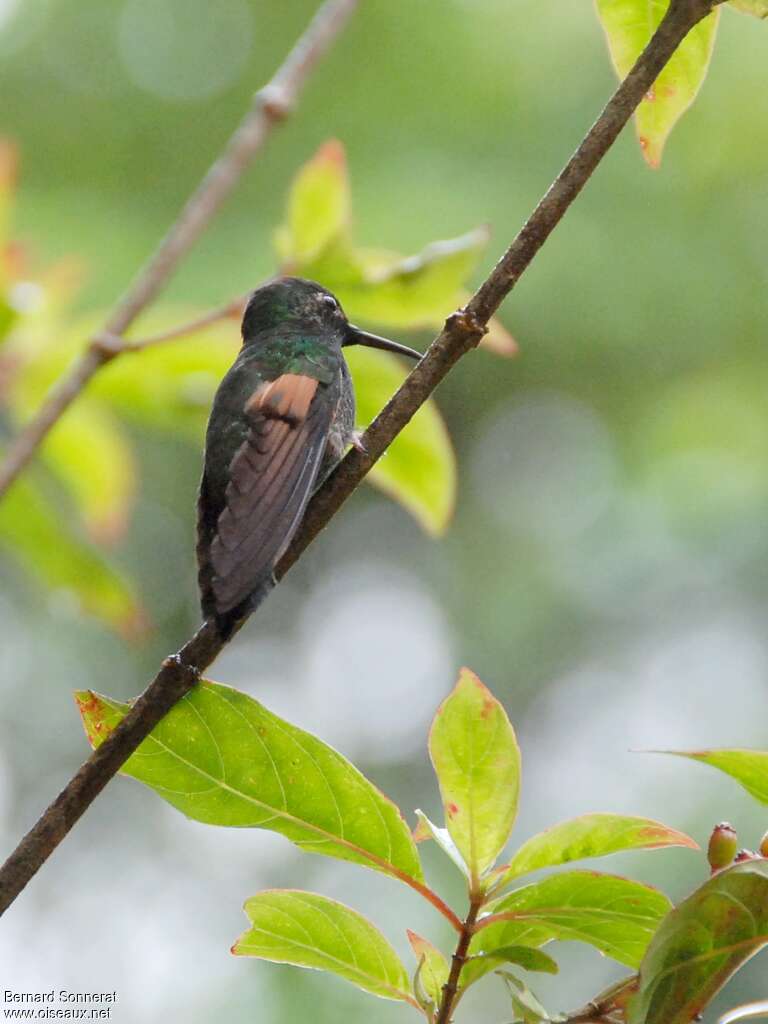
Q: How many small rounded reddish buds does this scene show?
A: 2